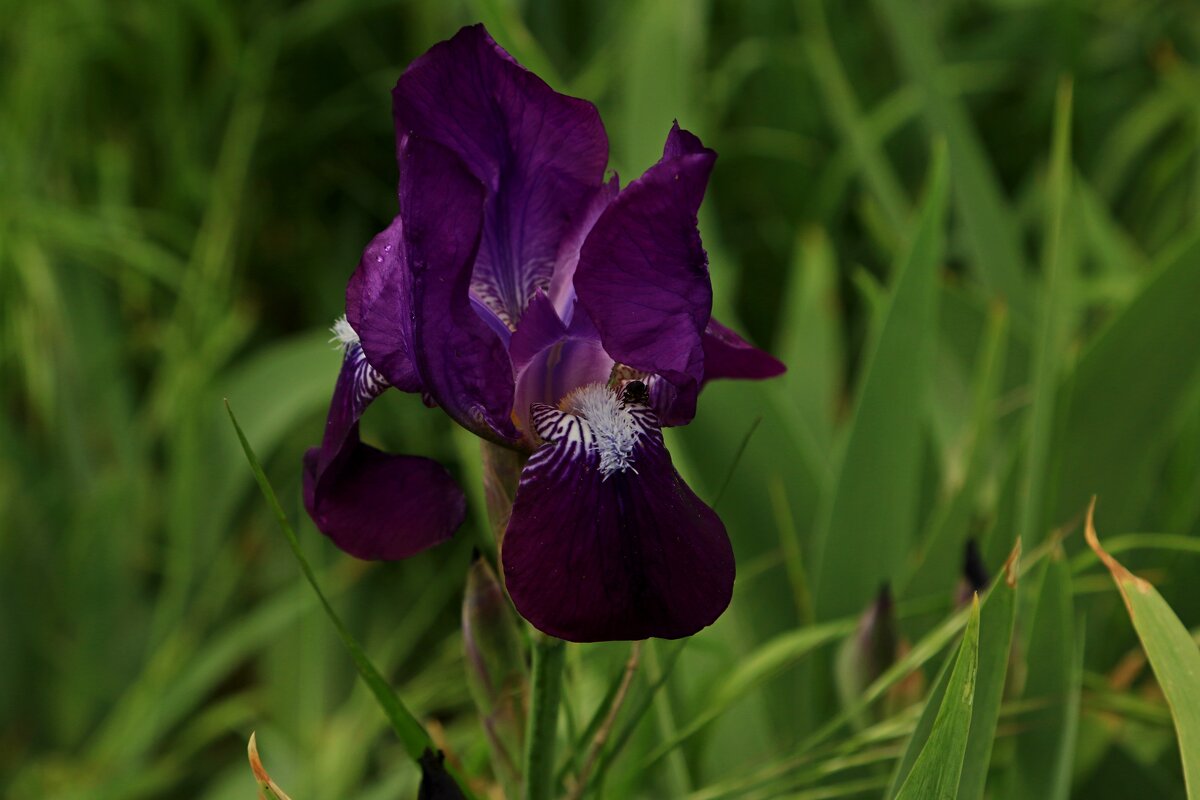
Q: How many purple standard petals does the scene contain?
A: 3